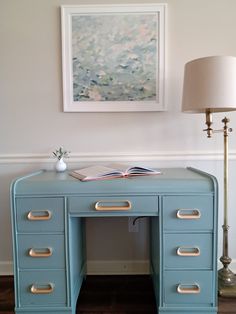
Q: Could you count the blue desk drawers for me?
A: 7